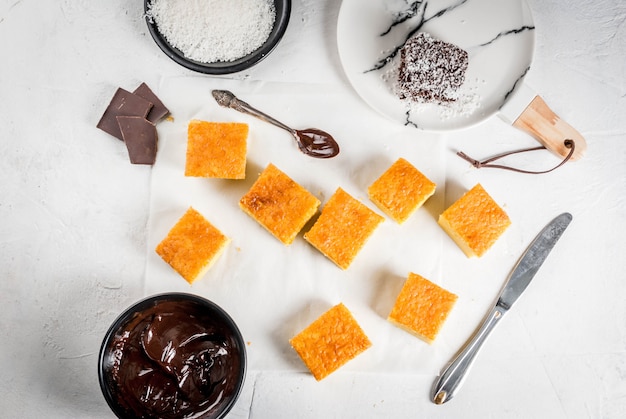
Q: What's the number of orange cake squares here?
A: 8